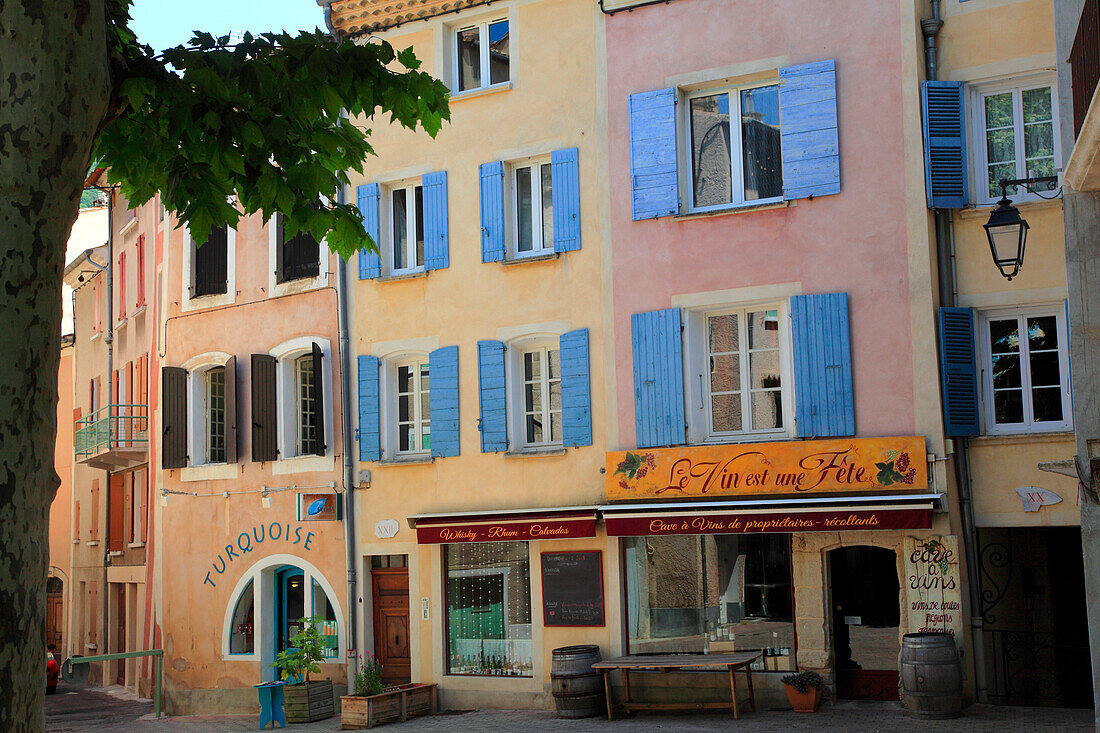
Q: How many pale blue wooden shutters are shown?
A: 12